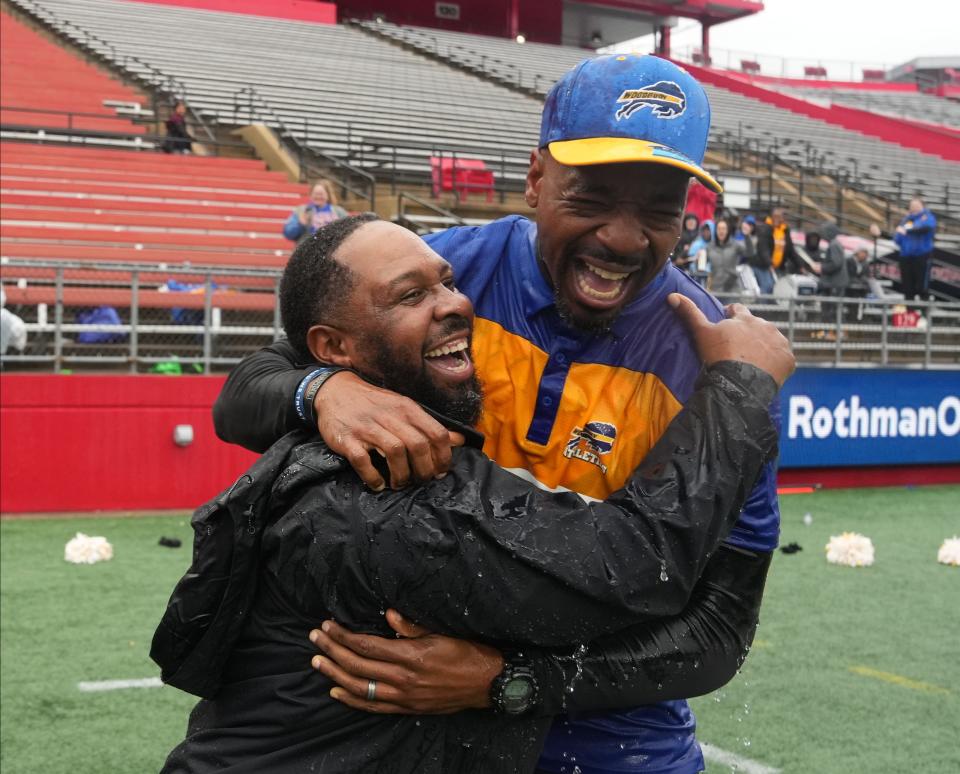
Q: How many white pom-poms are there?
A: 3